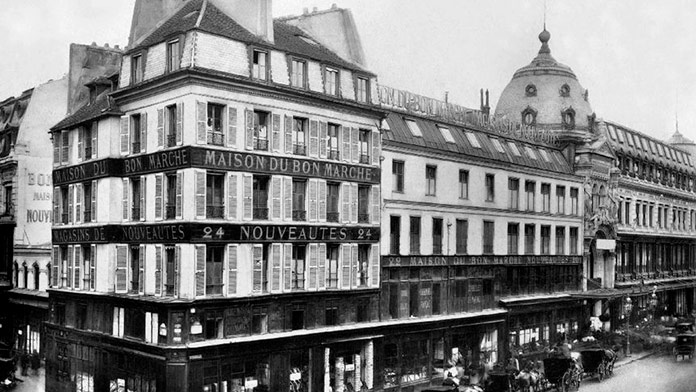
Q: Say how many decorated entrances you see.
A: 1